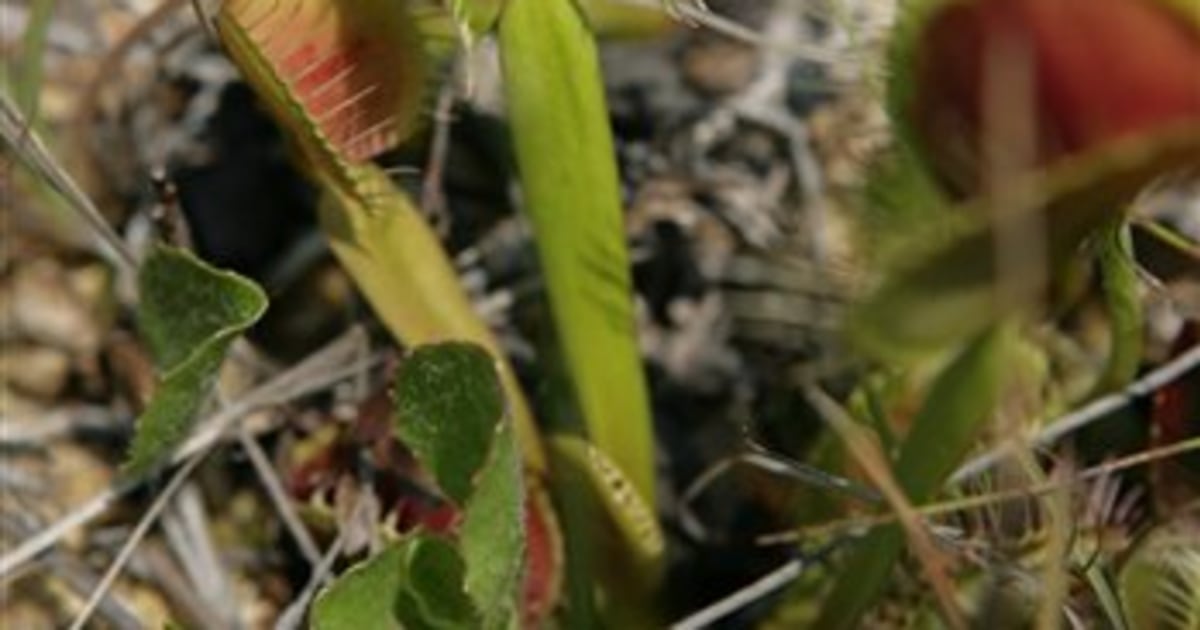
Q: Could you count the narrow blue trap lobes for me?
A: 0